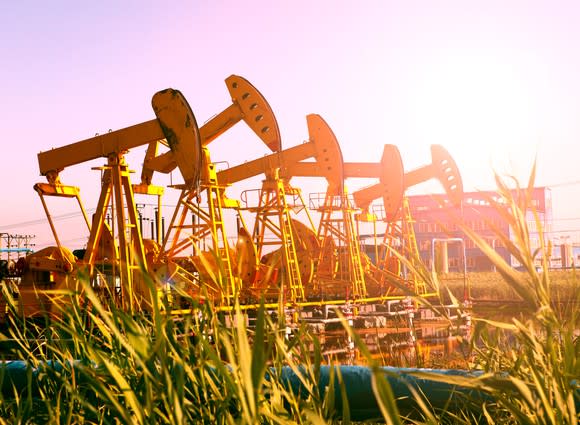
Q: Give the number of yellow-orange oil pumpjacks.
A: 5